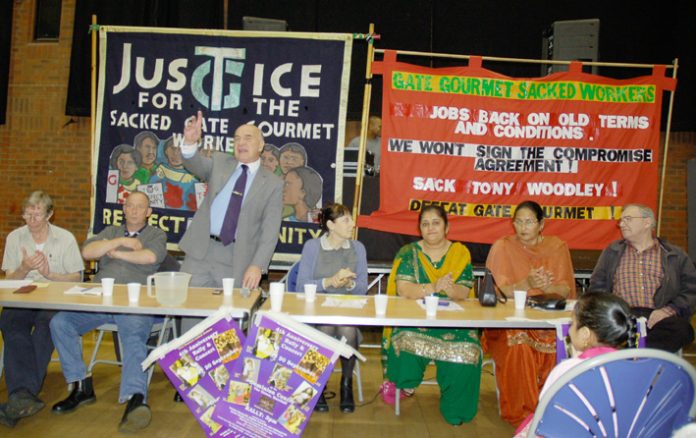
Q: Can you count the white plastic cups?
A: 8